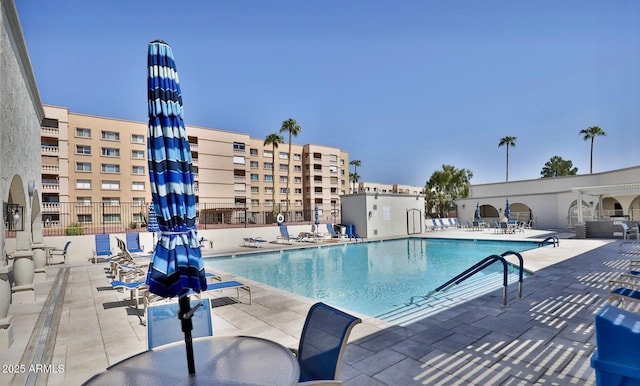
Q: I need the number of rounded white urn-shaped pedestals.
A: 3